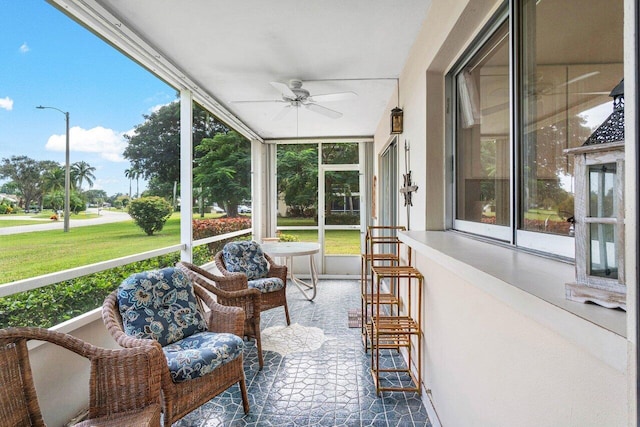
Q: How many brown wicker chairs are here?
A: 4